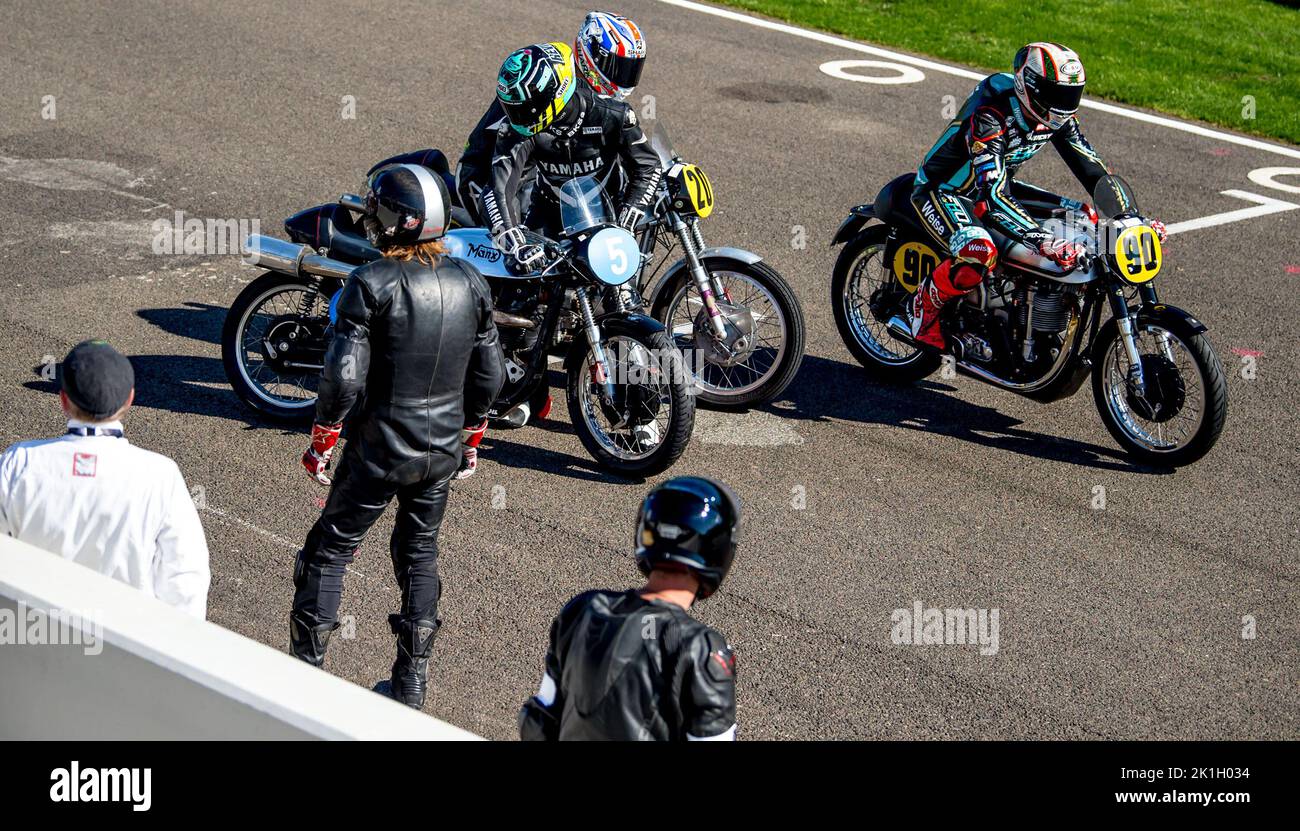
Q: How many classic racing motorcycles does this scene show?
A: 3